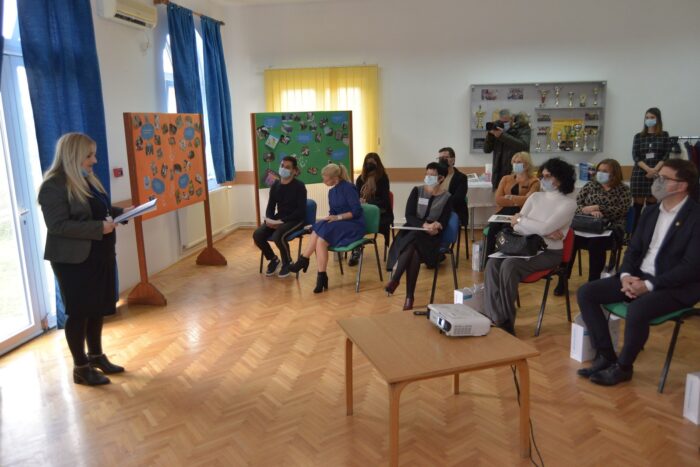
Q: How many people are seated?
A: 9